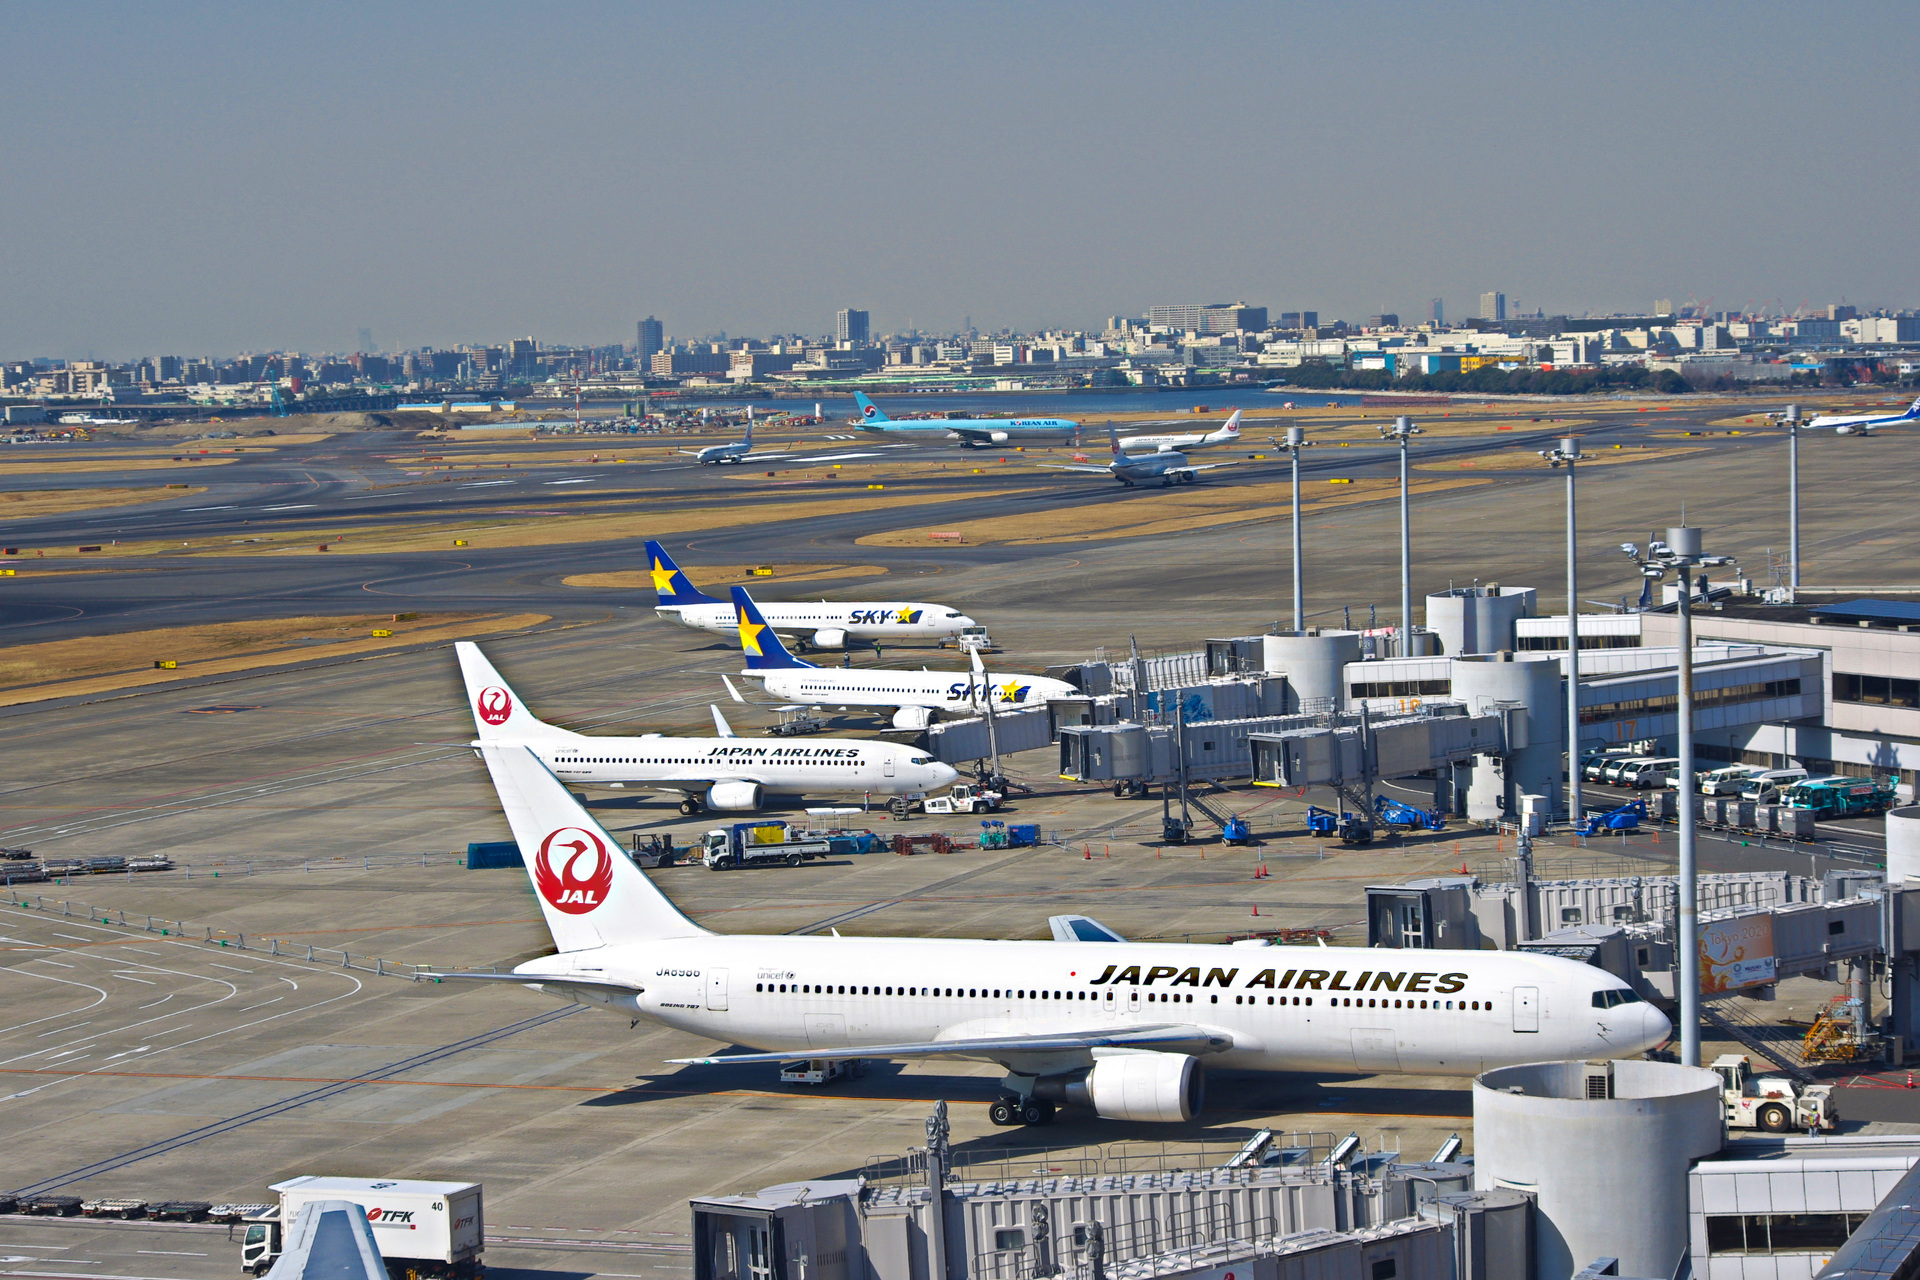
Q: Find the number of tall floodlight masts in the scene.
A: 5